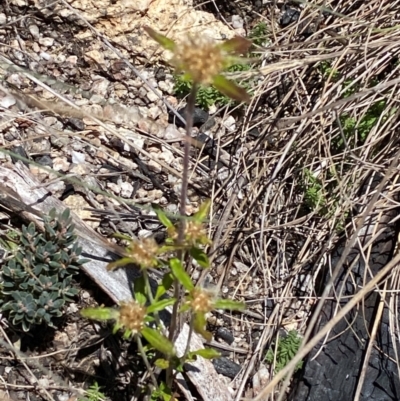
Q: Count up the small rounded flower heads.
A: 5